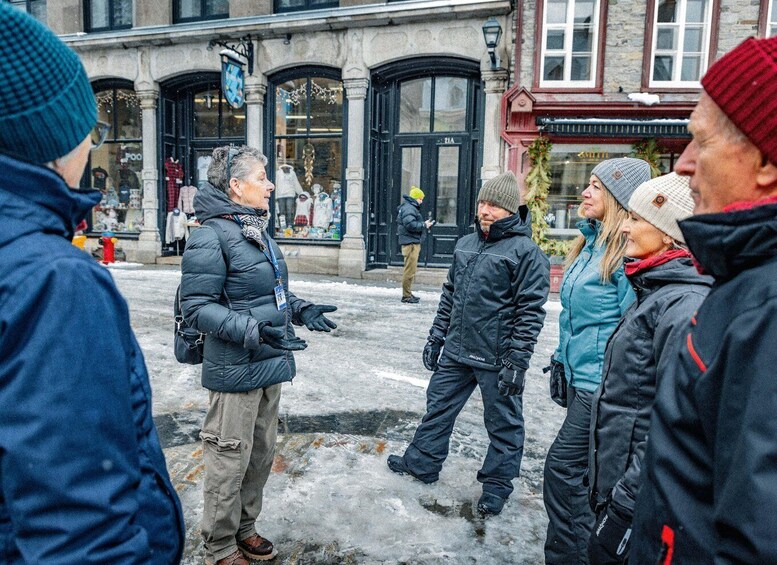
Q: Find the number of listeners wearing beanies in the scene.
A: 5